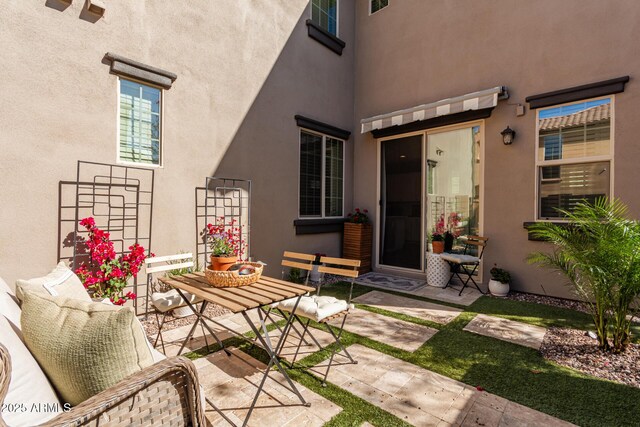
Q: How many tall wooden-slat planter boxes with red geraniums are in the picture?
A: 1